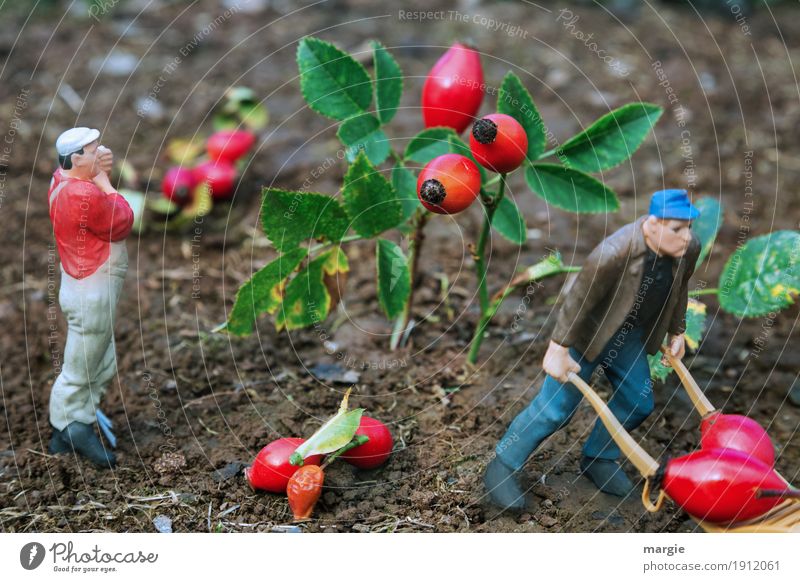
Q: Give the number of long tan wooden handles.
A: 2